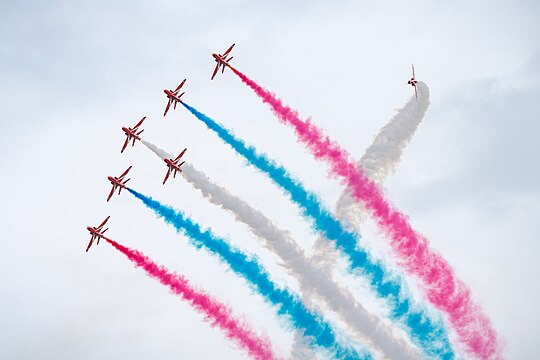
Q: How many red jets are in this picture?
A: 7